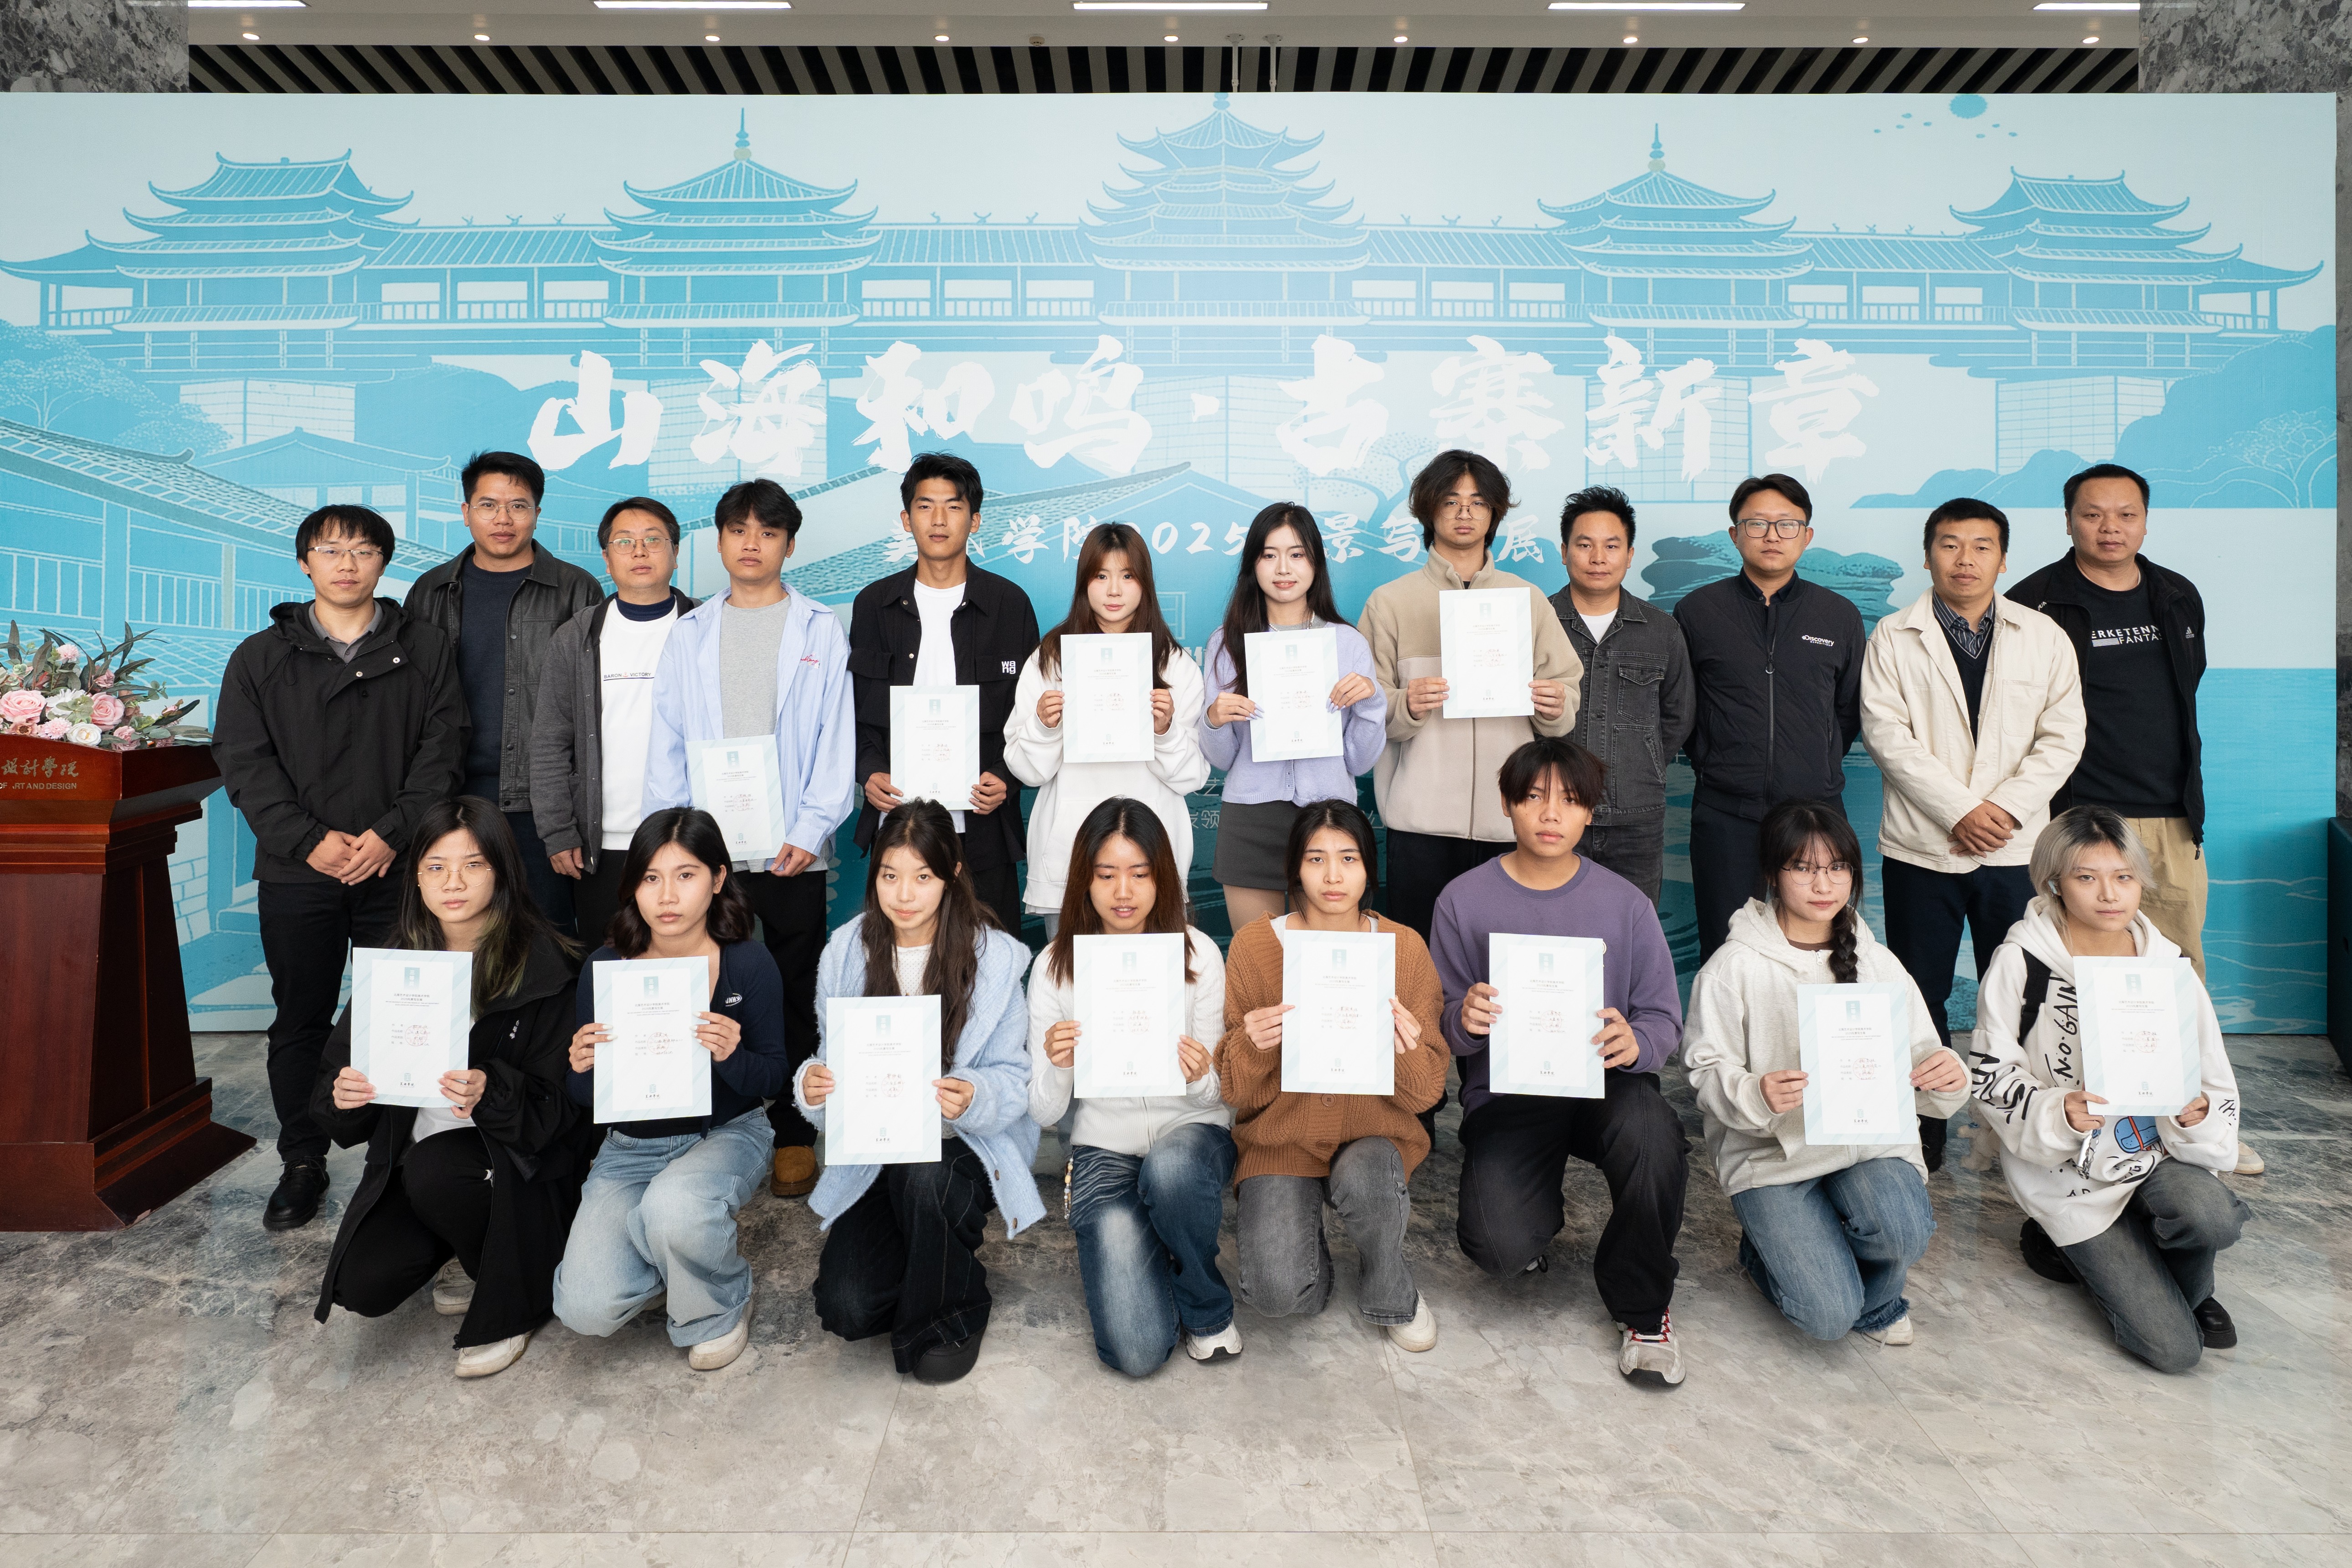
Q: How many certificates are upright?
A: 13